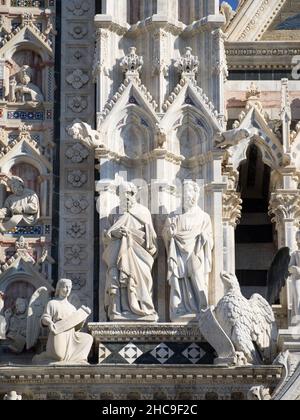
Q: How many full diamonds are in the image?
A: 3